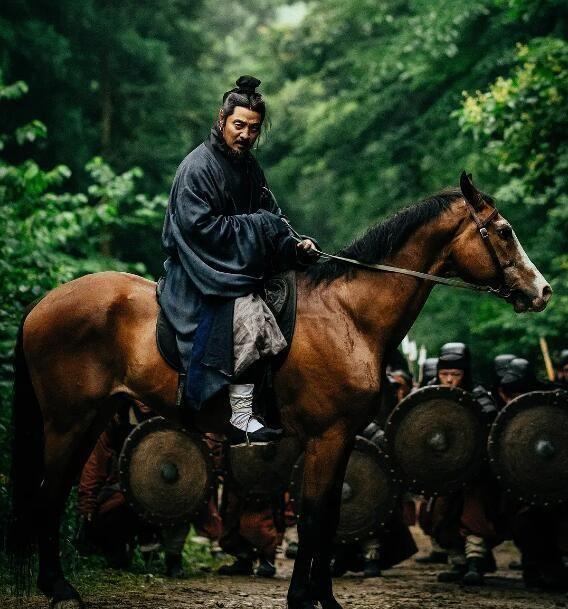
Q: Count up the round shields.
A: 5